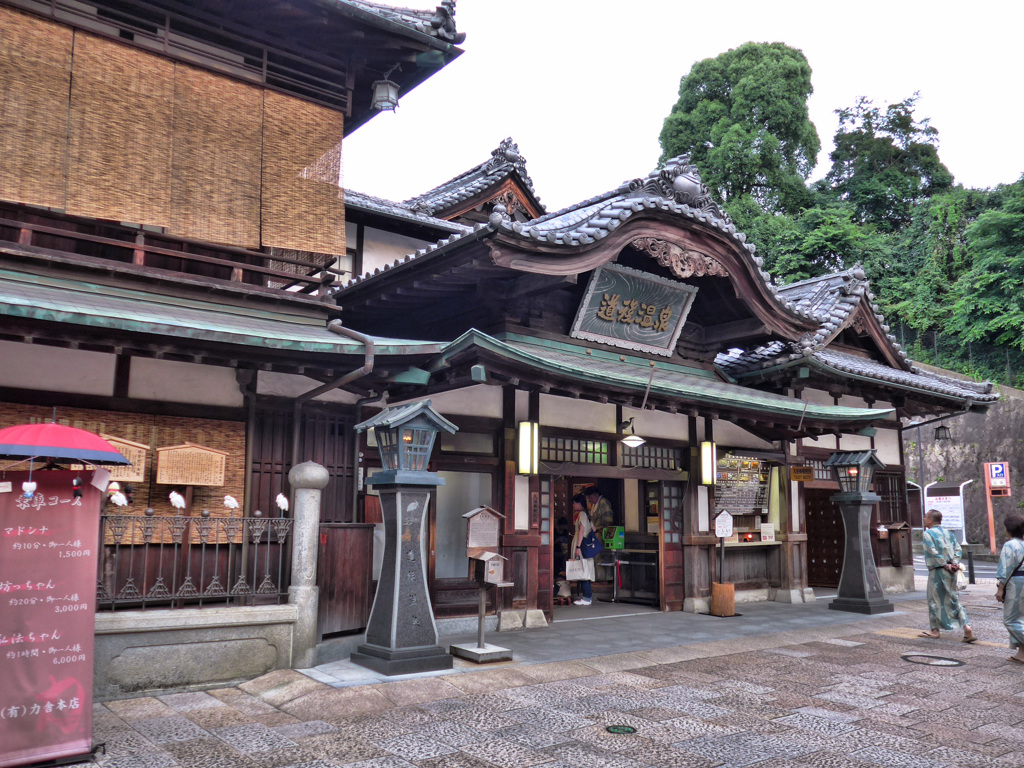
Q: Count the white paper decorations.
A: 4